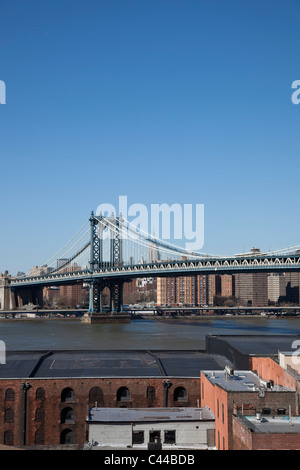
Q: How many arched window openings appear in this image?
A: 13